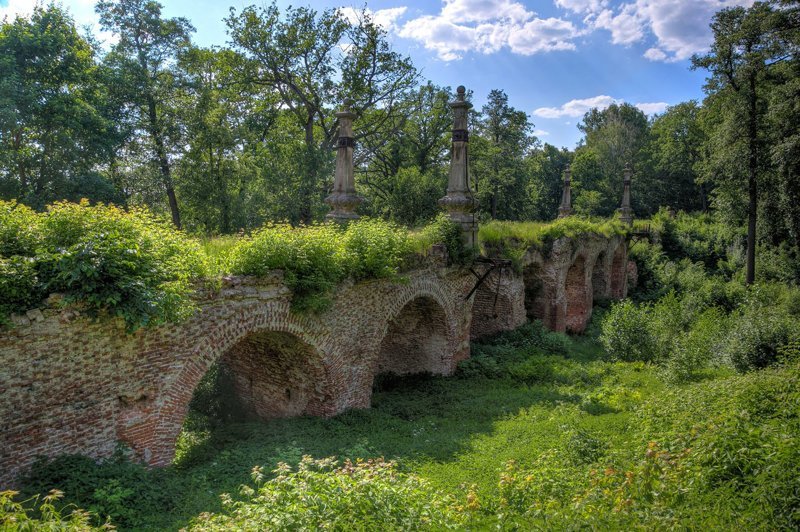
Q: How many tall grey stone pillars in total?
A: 4